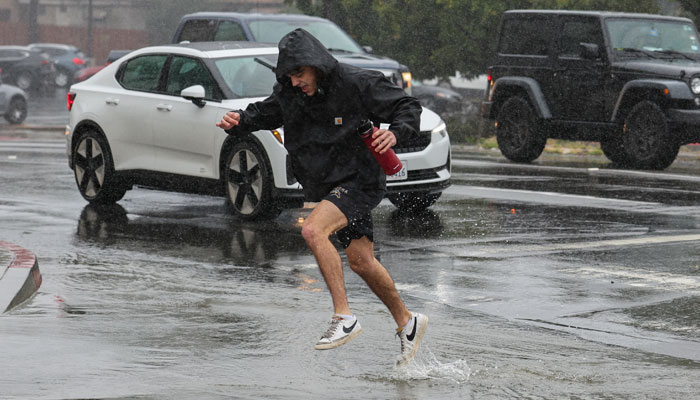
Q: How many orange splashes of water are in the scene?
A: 0